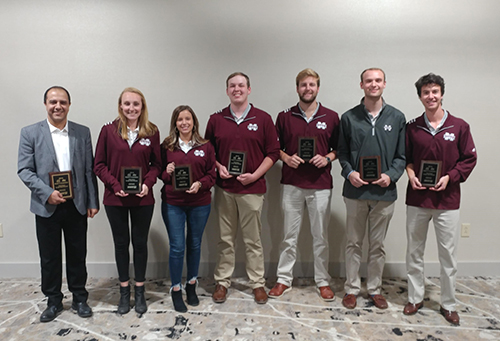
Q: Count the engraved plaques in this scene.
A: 7